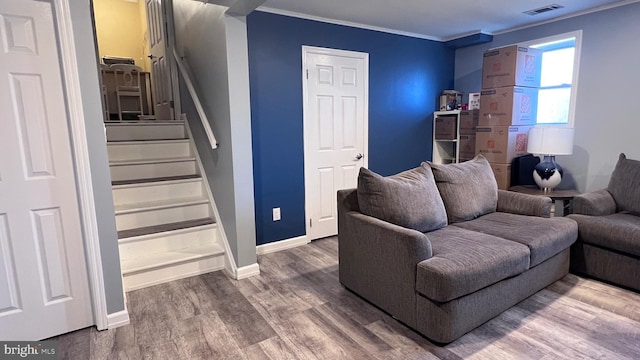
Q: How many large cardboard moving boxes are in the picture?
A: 4